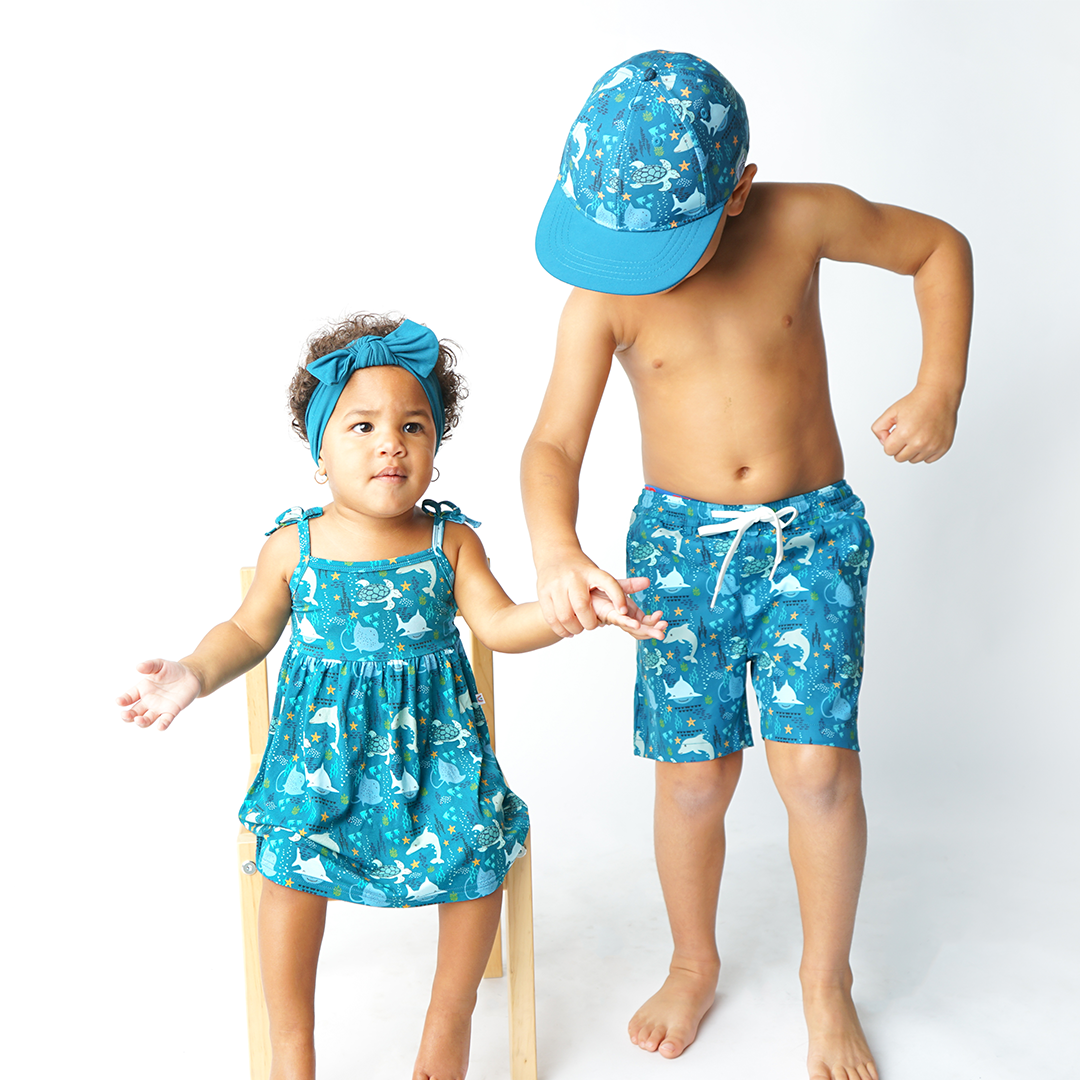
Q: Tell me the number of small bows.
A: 2